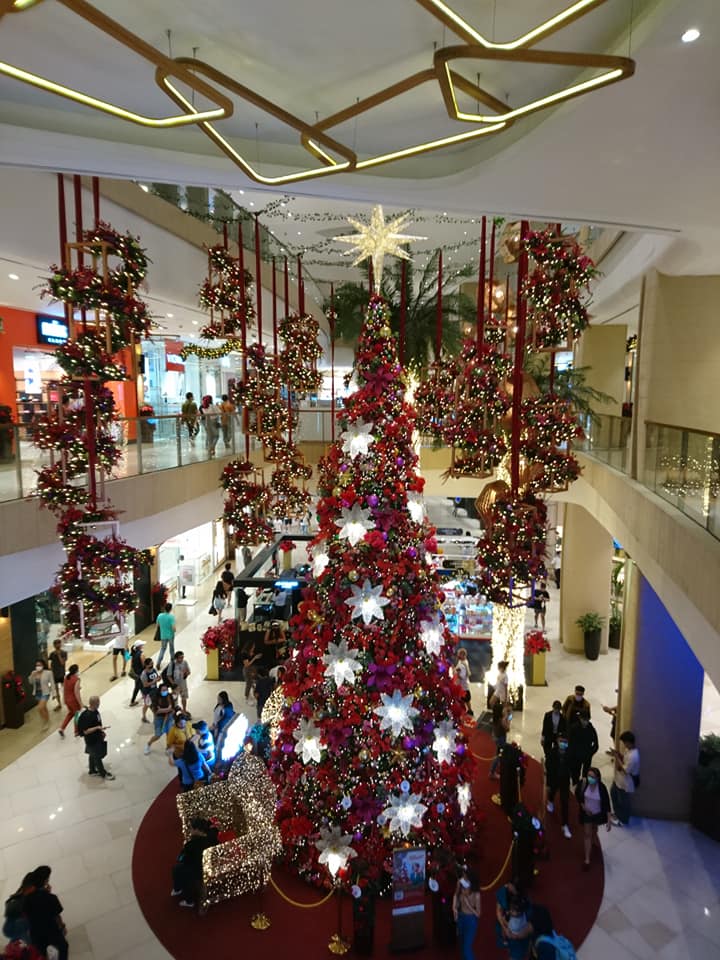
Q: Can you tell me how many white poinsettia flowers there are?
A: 13